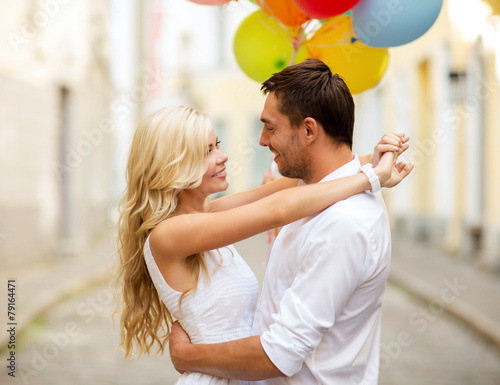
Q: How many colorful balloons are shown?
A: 6